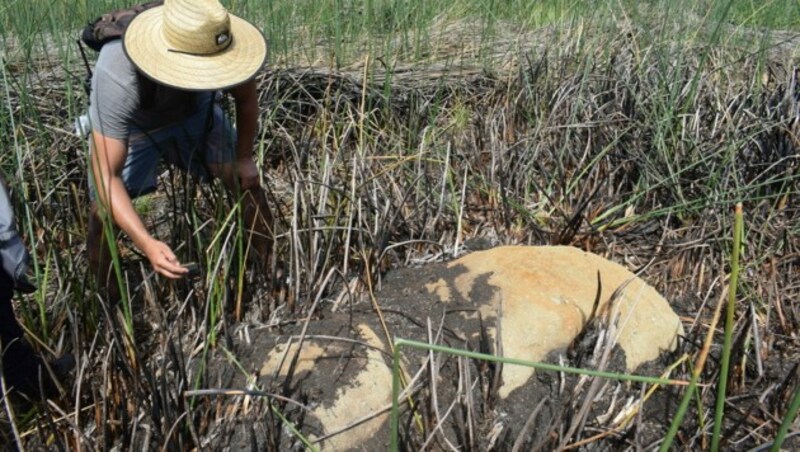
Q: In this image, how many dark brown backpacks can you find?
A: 1